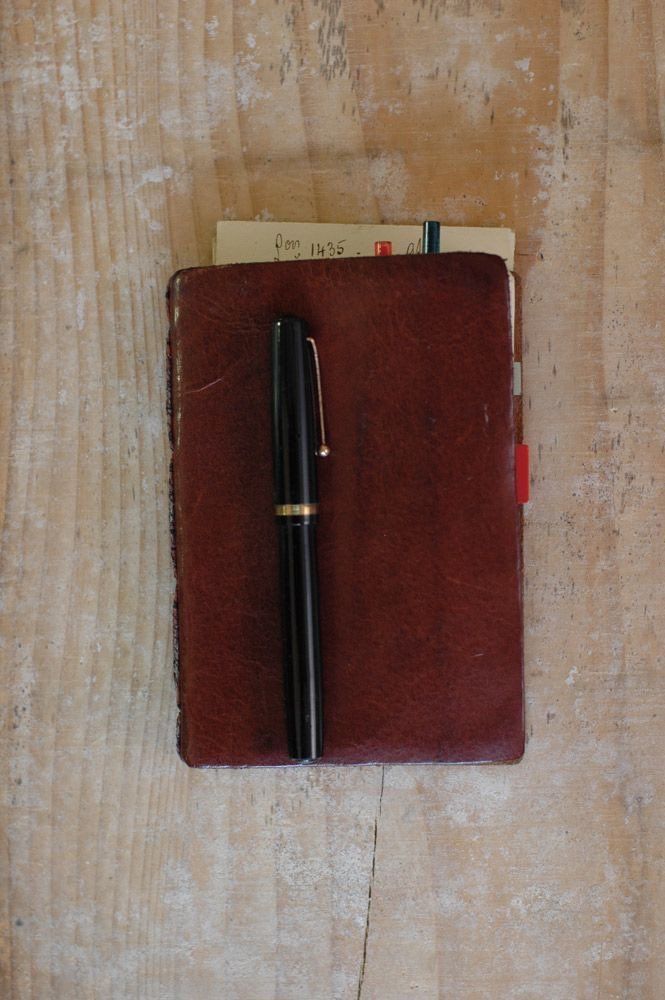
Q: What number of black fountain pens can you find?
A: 1